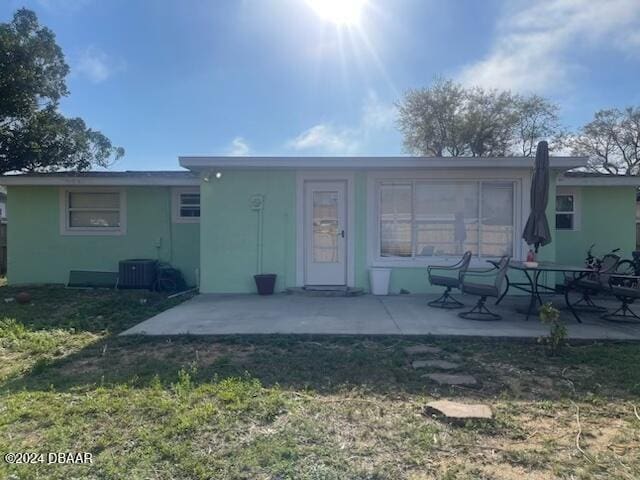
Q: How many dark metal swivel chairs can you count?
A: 4